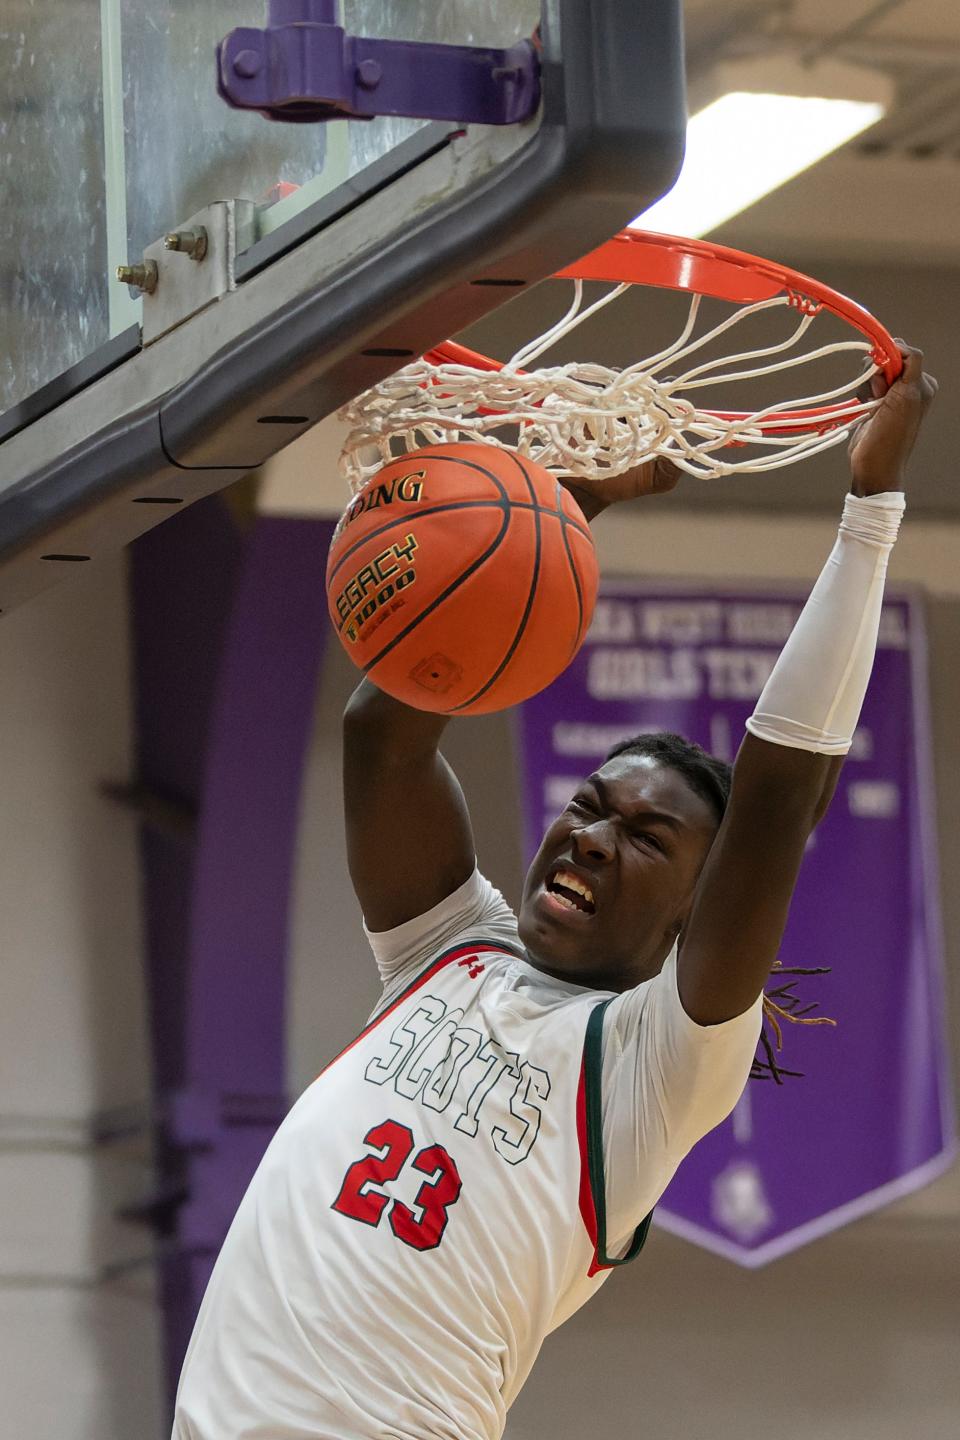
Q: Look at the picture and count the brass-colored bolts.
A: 2